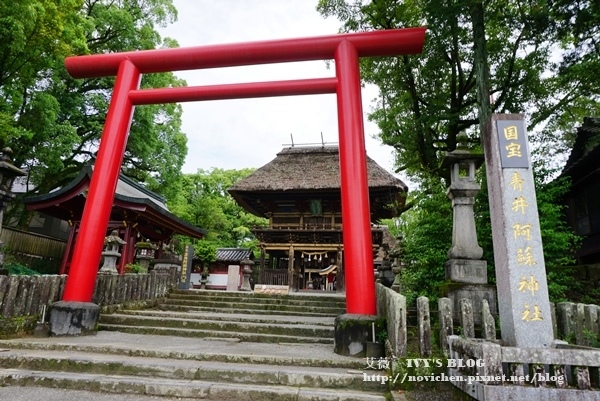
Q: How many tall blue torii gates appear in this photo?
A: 0